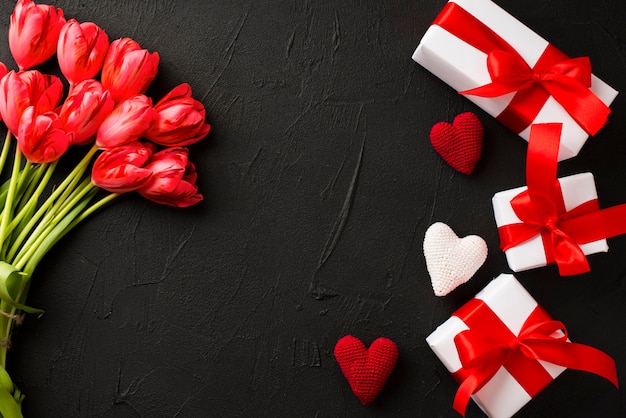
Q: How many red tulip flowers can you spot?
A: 11